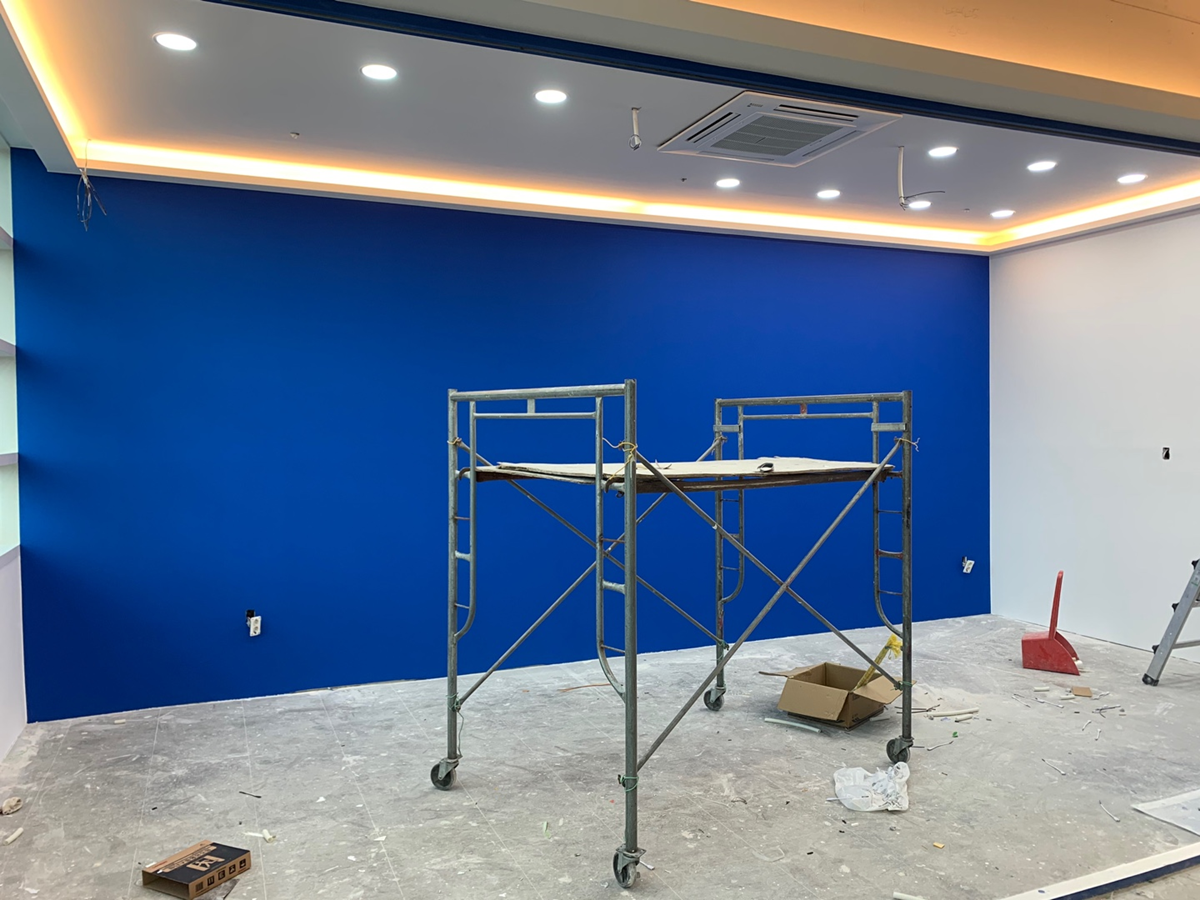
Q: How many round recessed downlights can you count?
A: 10